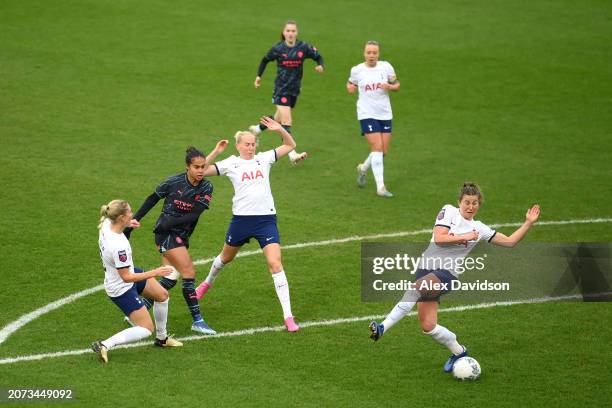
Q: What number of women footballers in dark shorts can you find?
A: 6